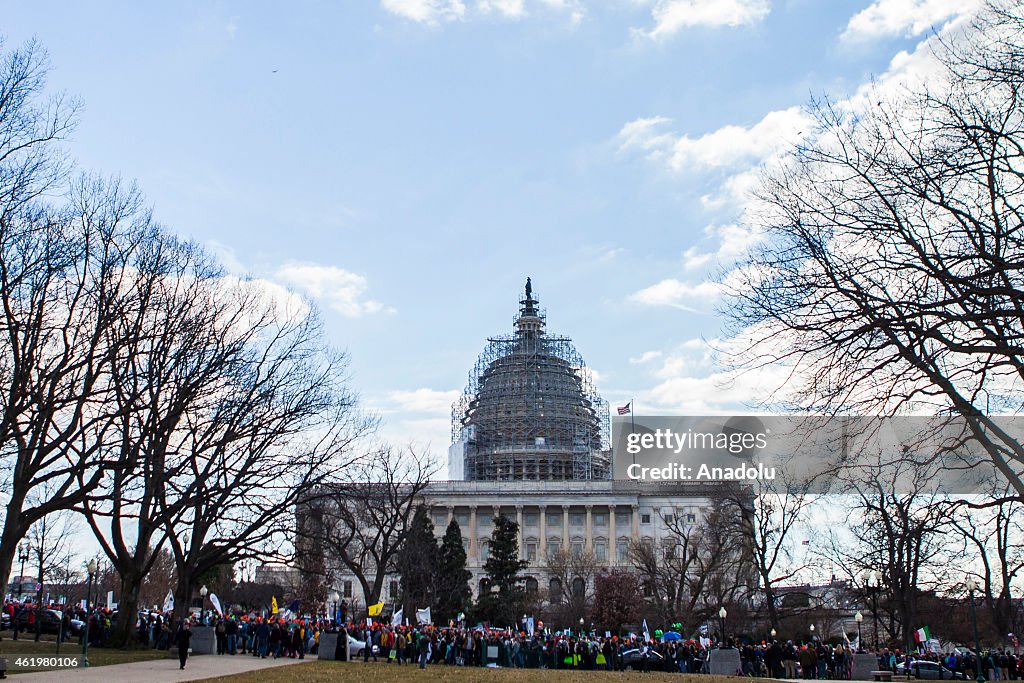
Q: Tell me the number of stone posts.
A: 4